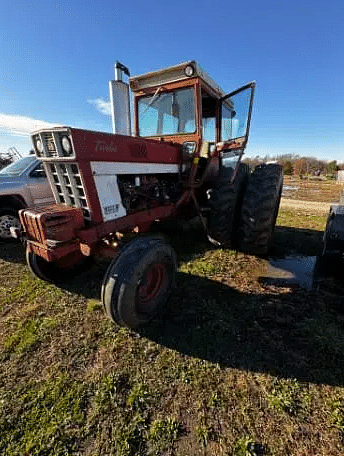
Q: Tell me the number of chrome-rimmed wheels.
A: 1